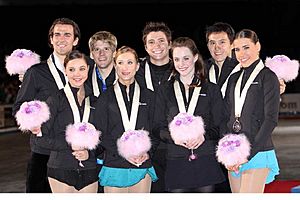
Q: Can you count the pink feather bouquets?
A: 7